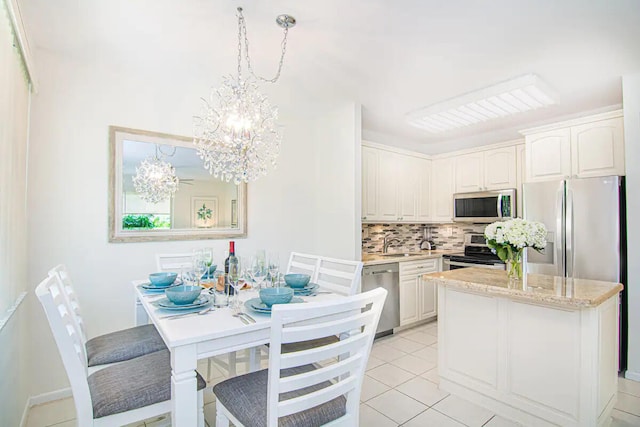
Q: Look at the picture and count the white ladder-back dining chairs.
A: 6